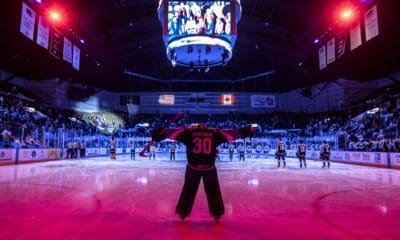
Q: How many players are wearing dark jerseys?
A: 4